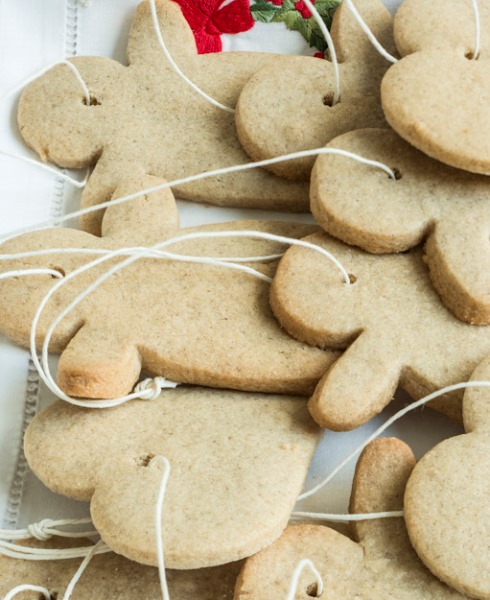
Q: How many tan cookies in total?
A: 10